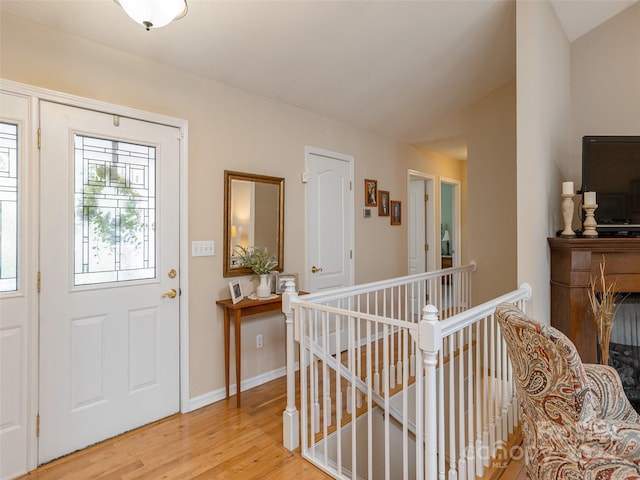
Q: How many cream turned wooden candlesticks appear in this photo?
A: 2